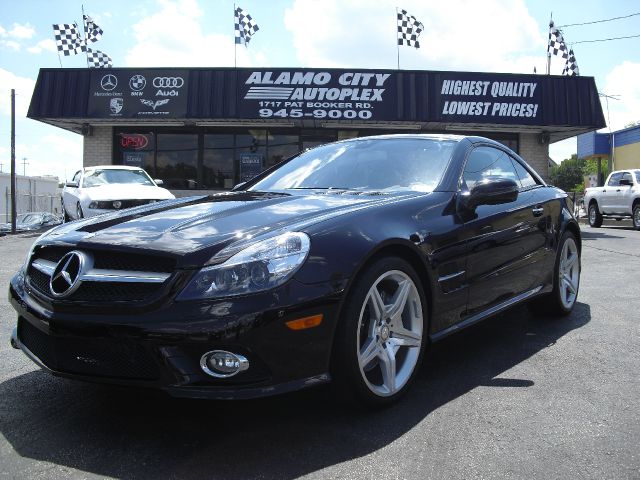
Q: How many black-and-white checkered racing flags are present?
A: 7